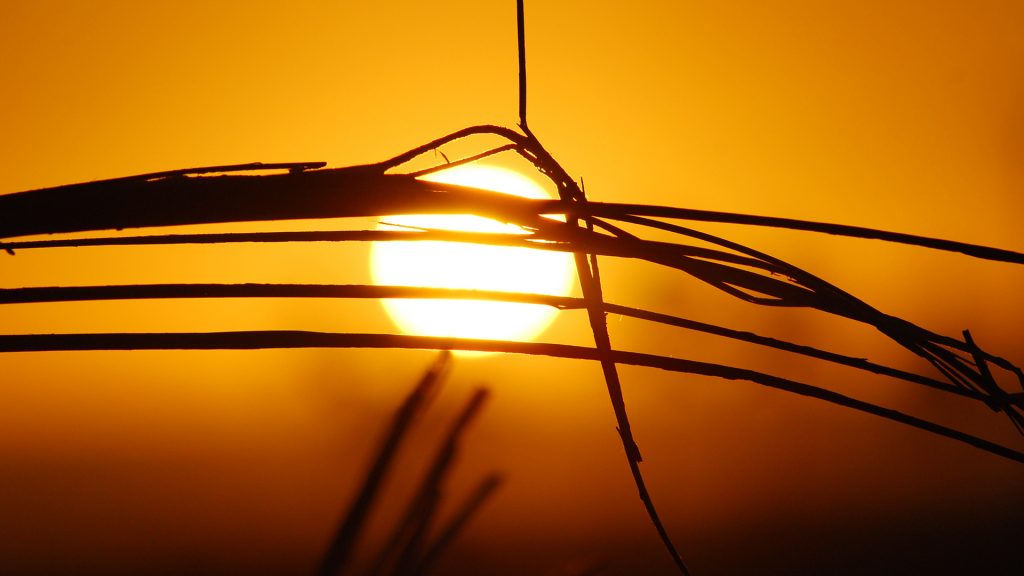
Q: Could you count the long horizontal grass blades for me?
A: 4